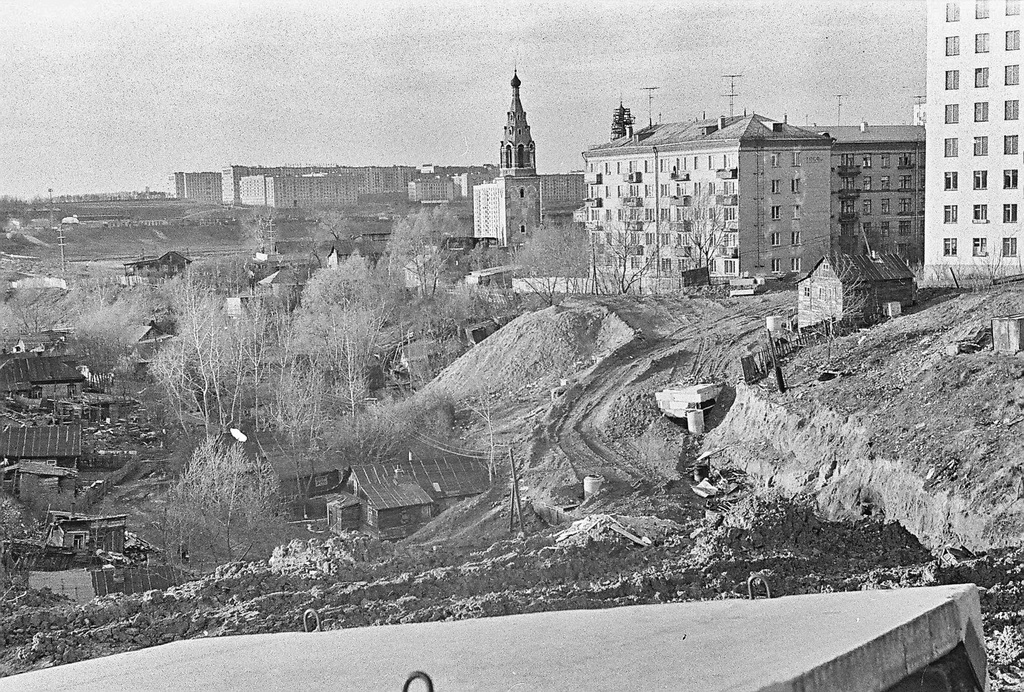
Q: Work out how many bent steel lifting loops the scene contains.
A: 3